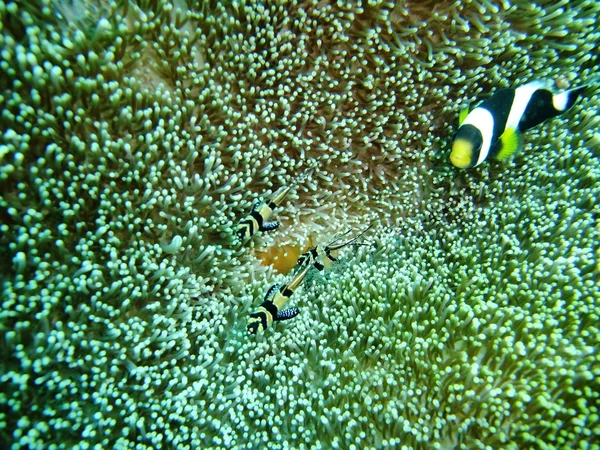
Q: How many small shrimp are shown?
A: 3